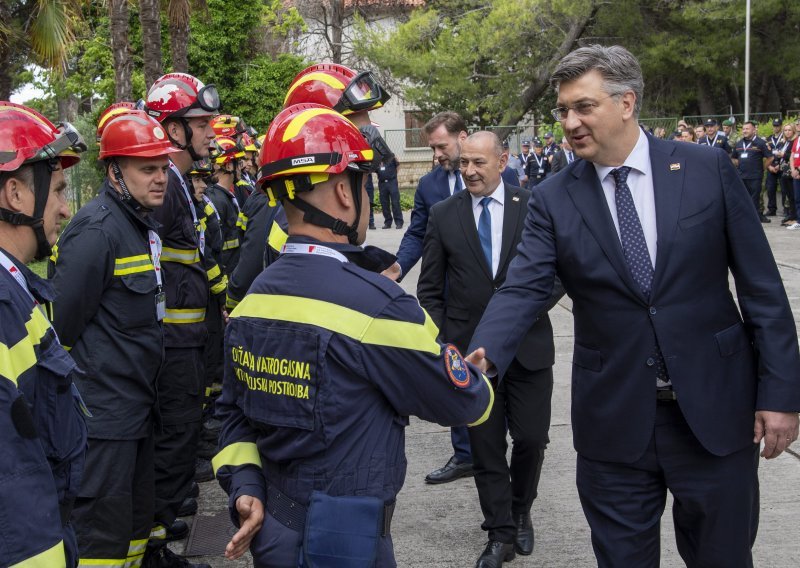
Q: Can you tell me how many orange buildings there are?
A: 0